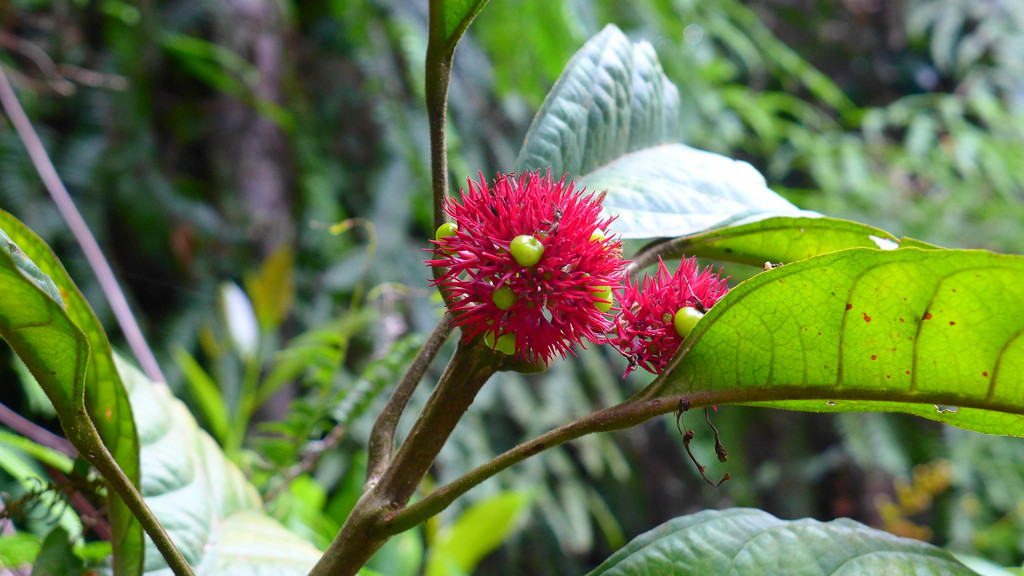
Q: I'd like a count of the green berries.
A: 7